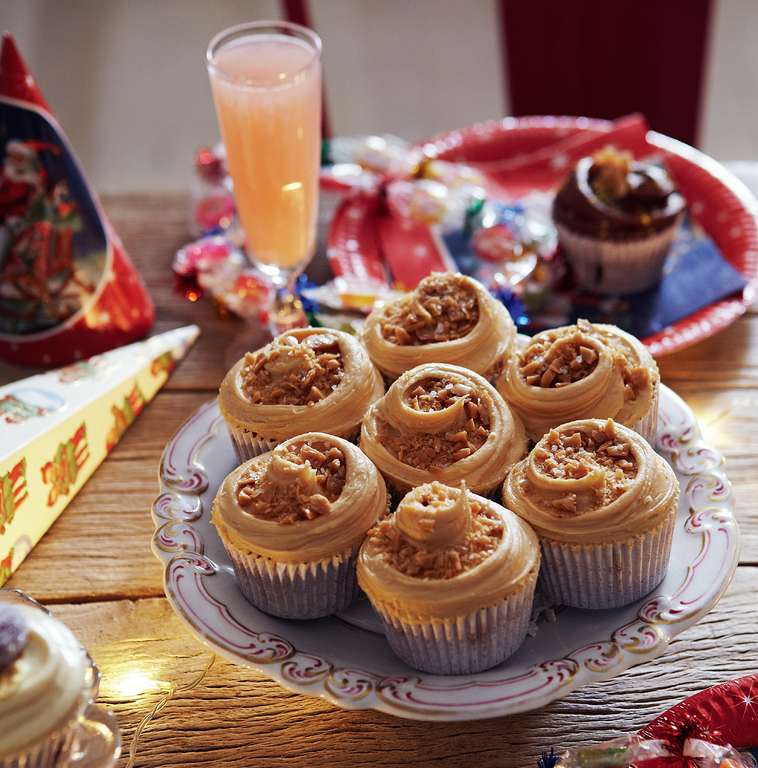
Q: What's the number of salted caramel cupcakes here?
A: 7